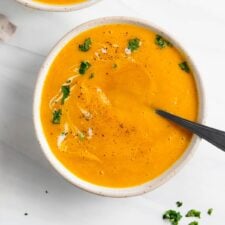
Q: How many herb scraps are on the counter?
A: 5